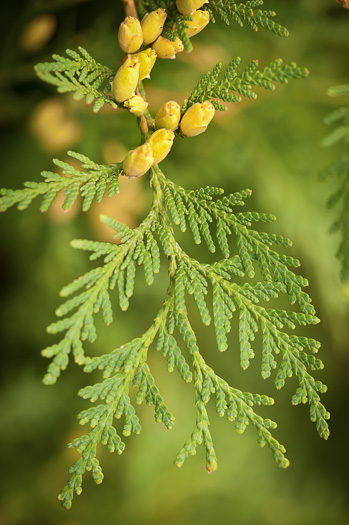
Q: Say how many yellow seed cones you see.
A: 12